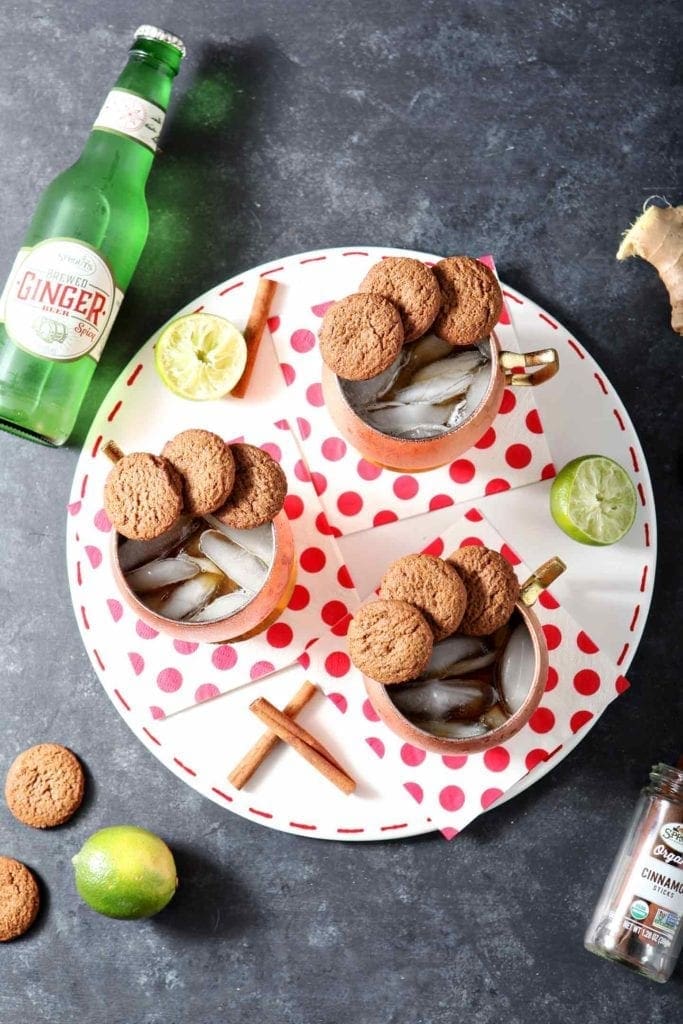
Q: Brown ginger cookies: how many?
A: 11